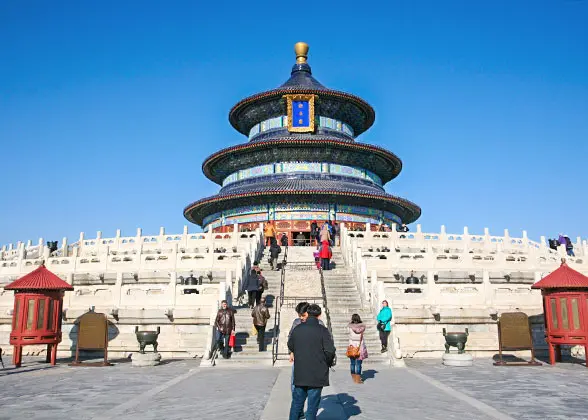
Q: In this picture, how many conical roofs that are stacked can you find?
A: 3